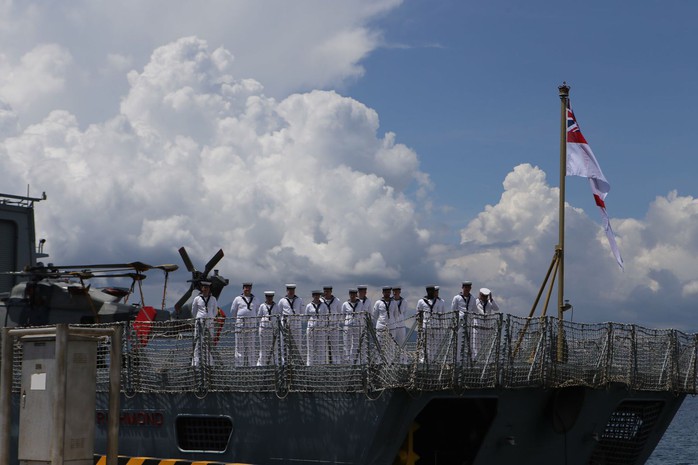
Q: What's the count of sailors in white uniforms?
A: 14